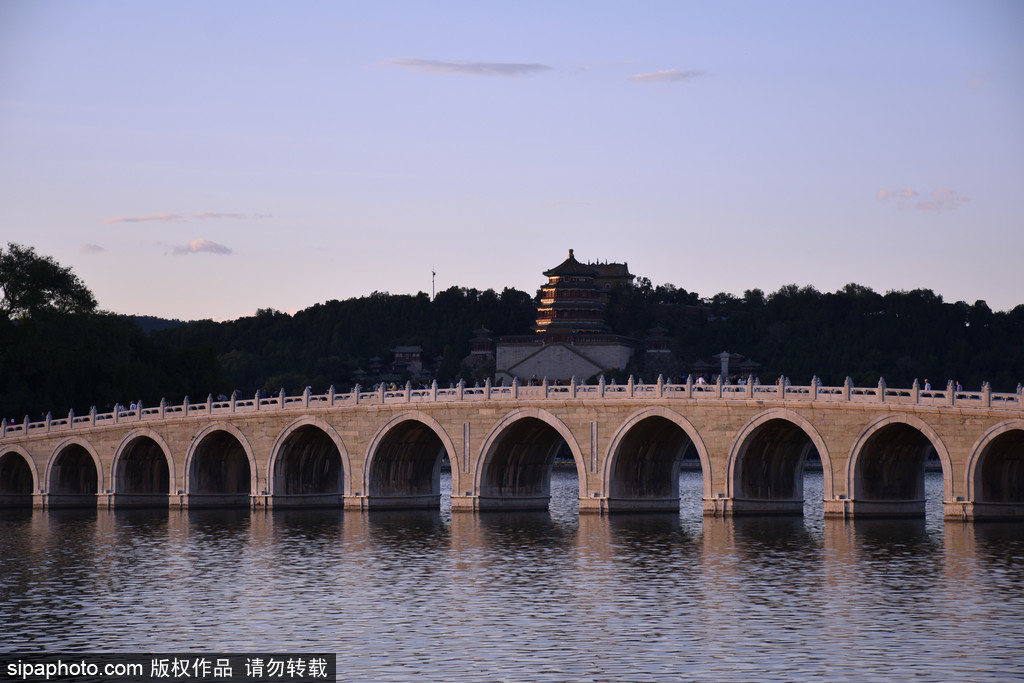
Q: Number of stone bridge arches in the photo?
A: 11